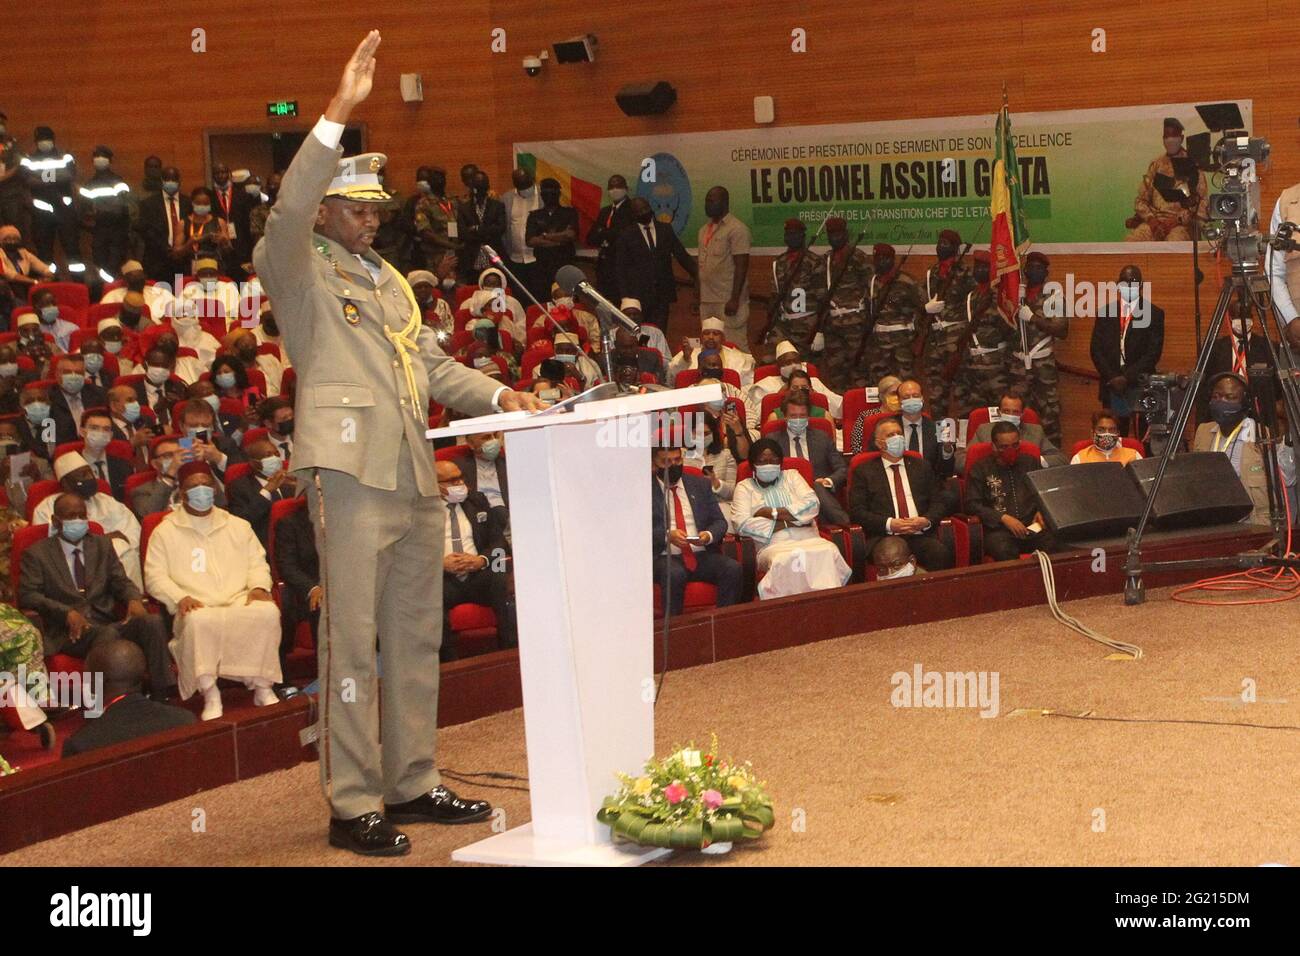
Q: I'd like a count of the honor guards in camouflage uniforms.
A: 6